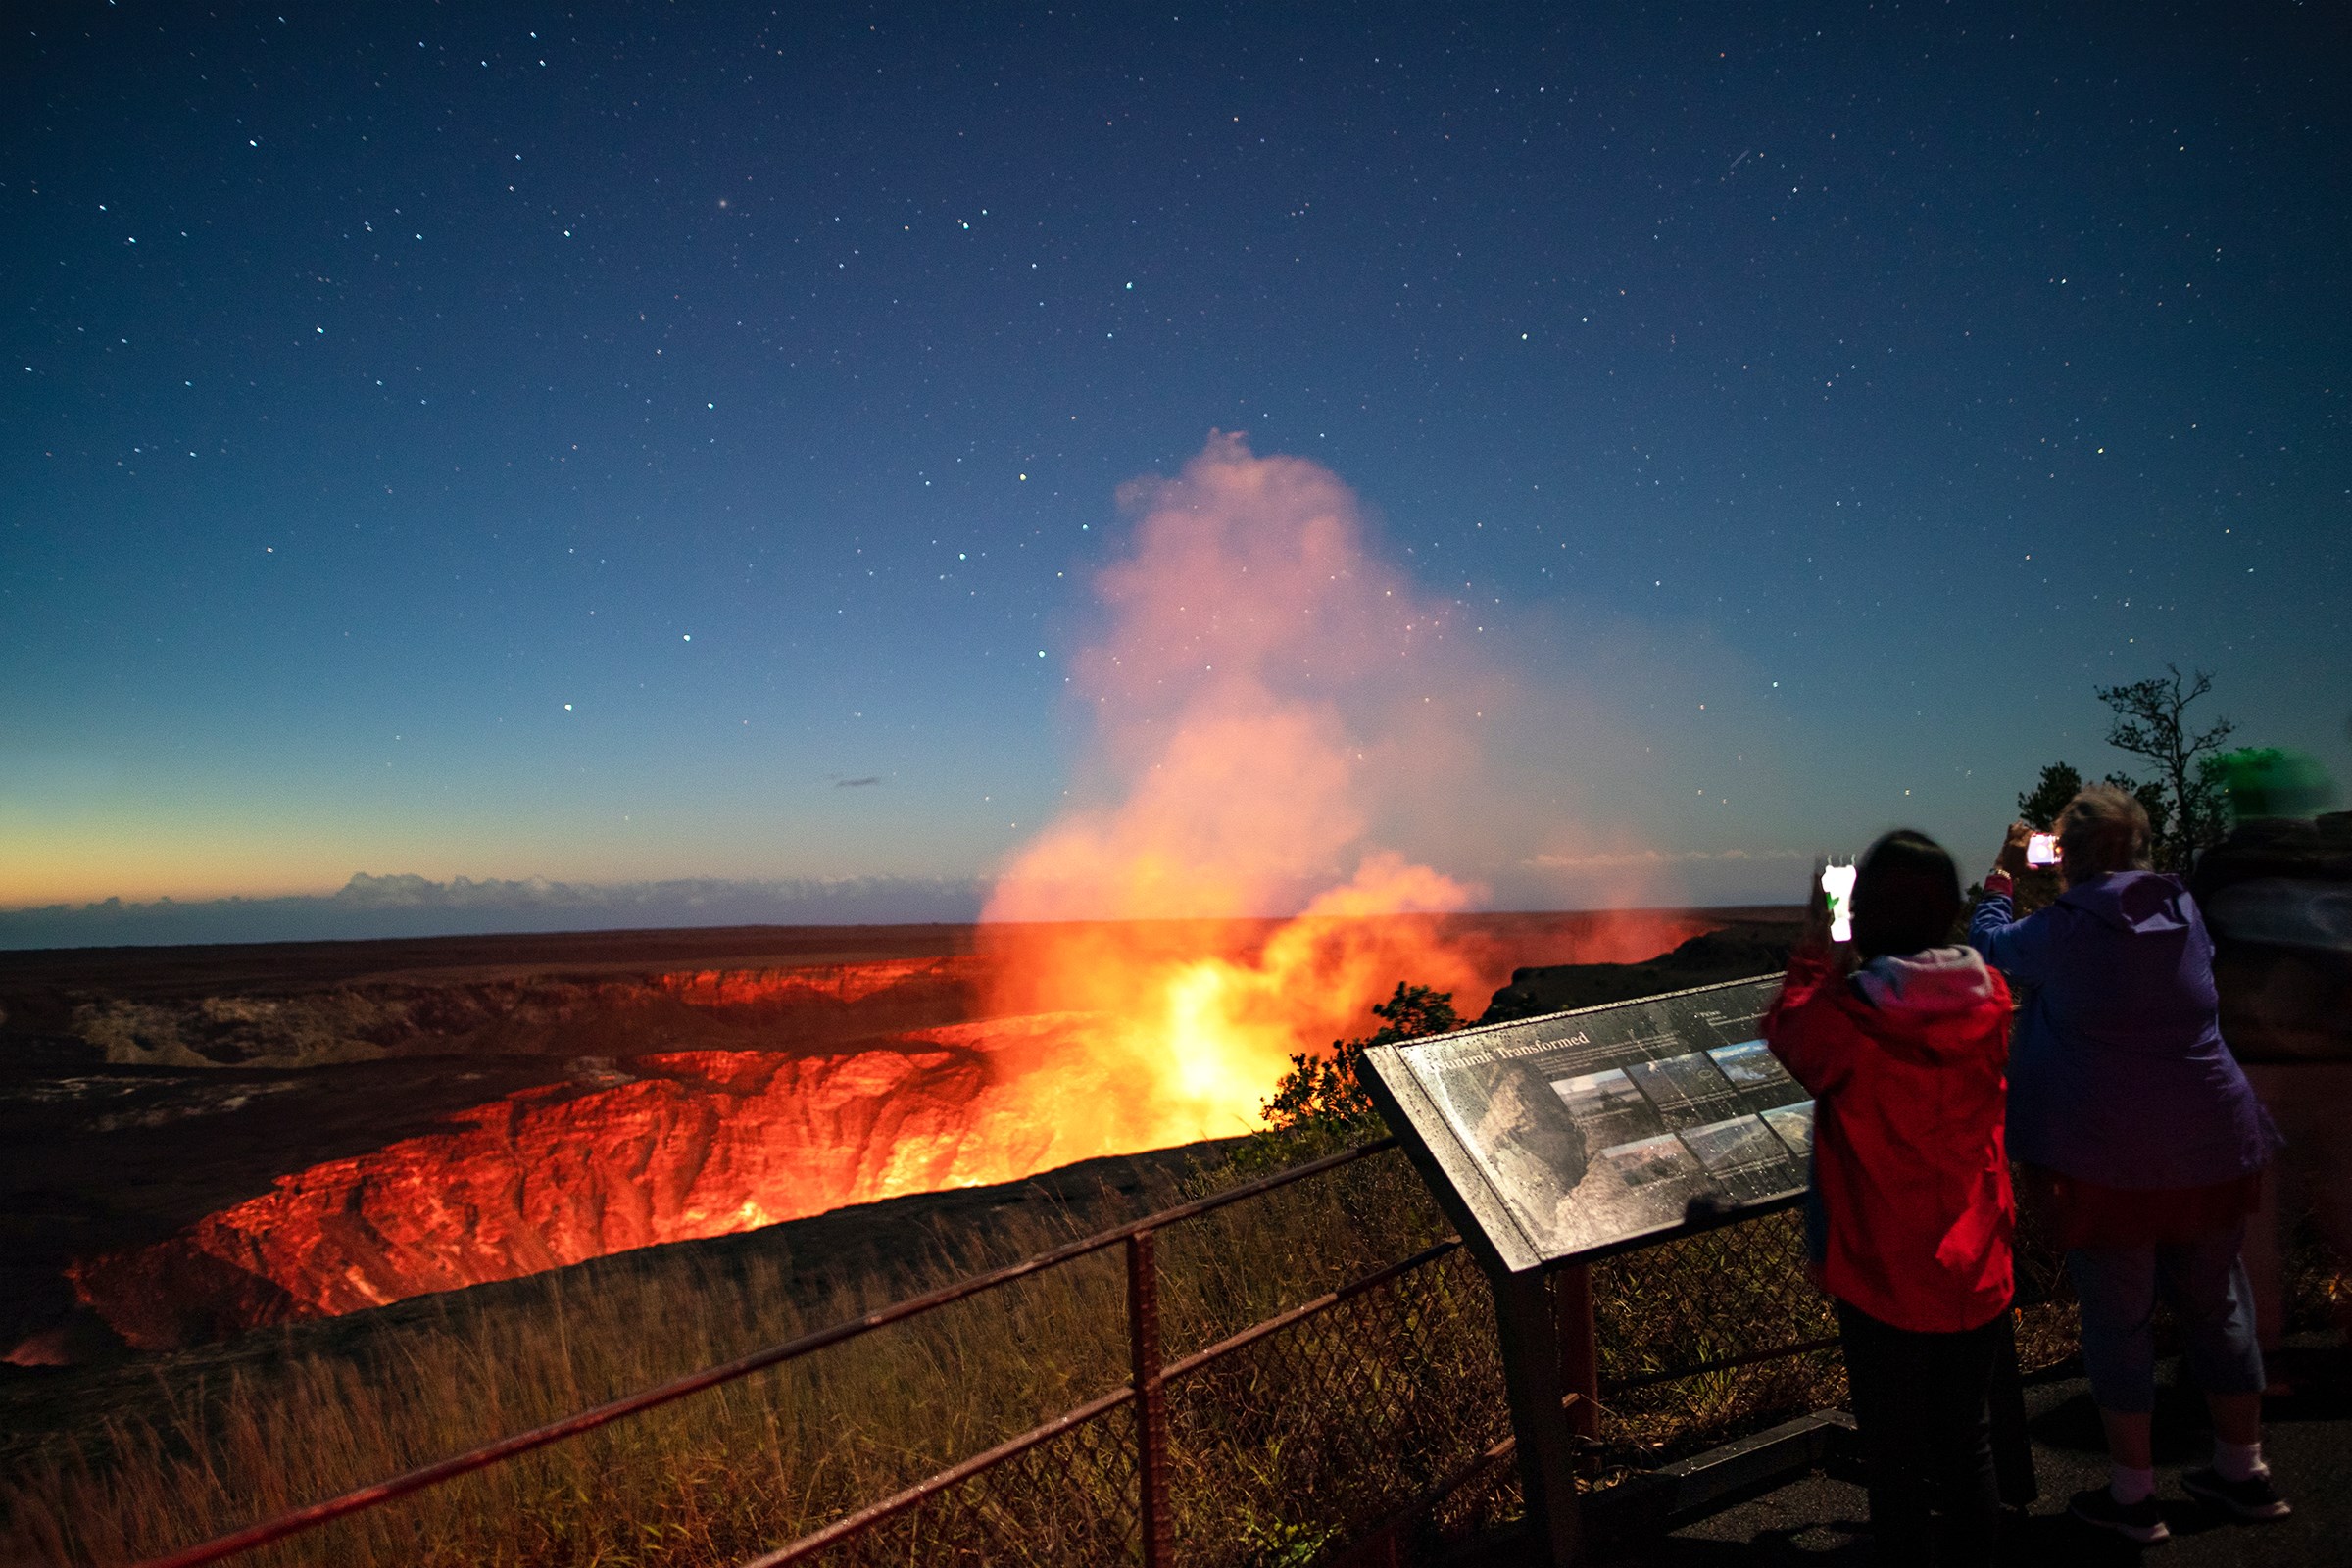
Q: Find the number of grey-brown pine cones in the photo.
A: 0